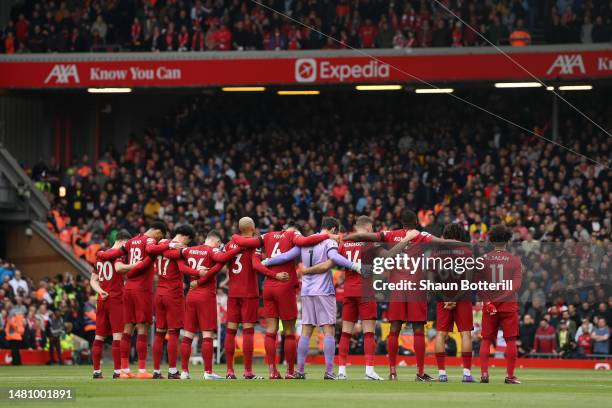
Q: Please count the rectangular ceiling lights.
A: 7